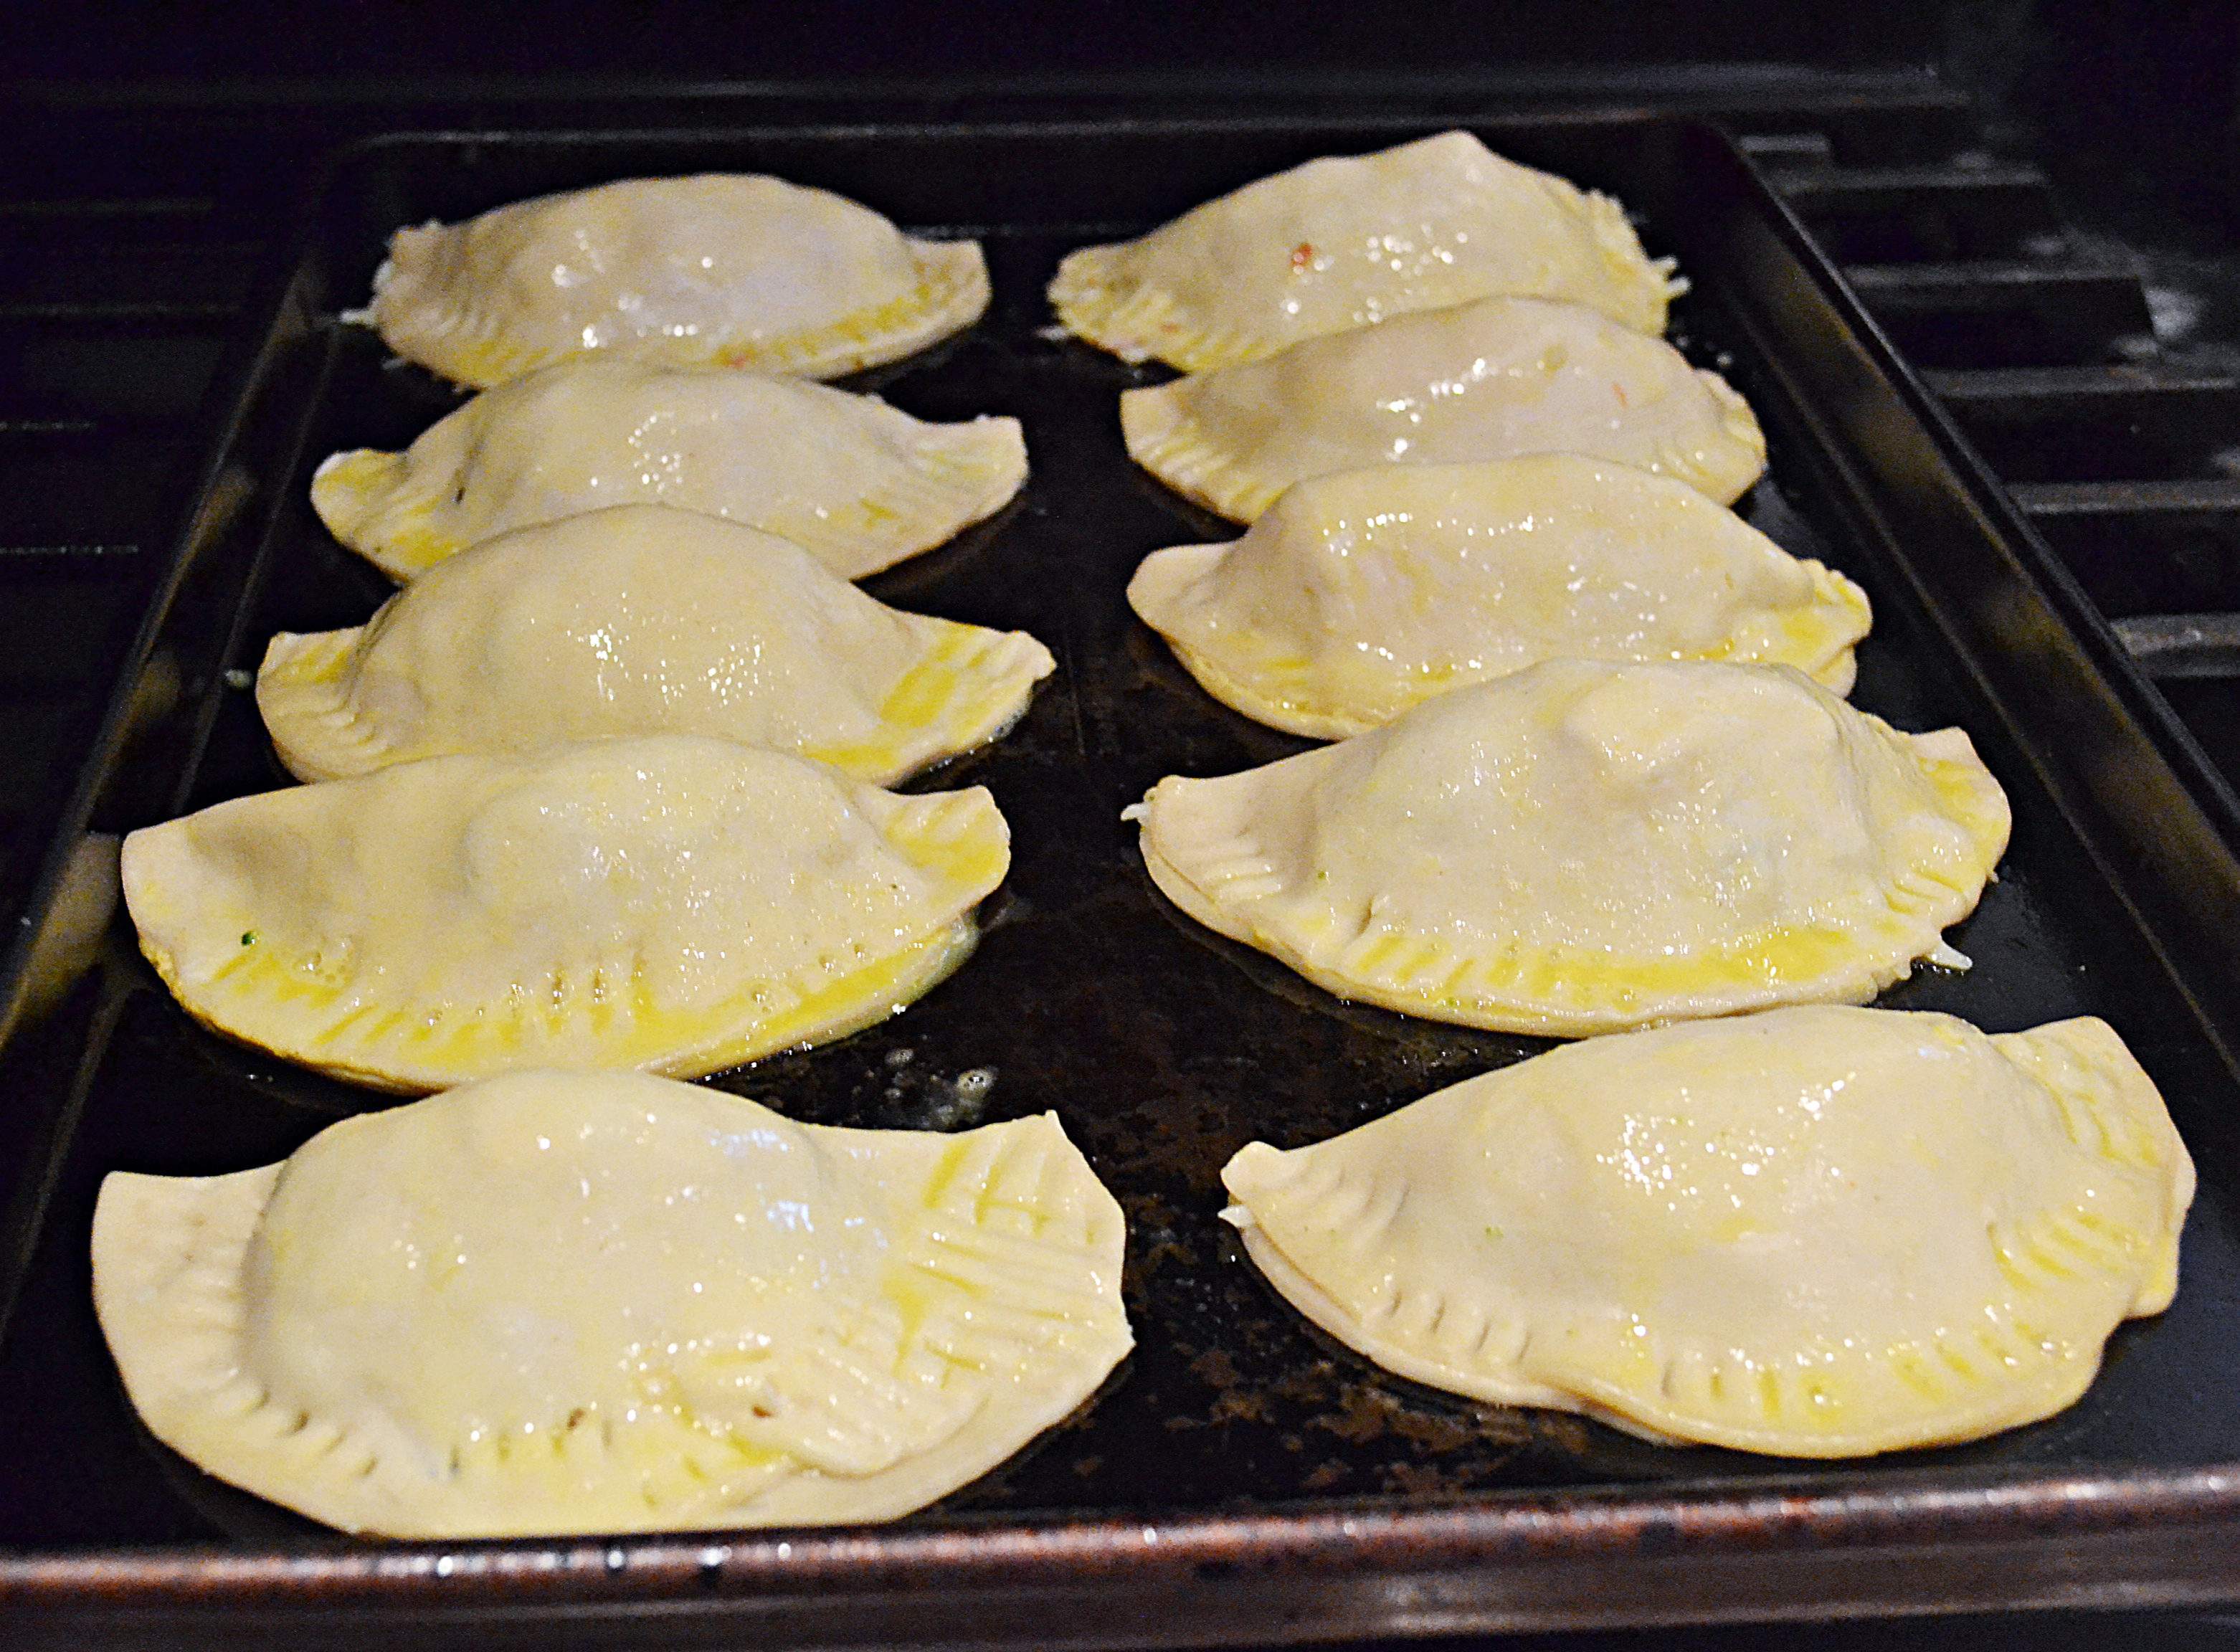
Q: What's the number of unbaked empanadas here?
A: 10